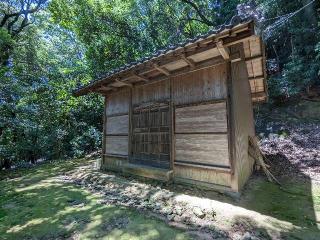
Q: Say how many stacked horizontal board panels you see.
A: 4